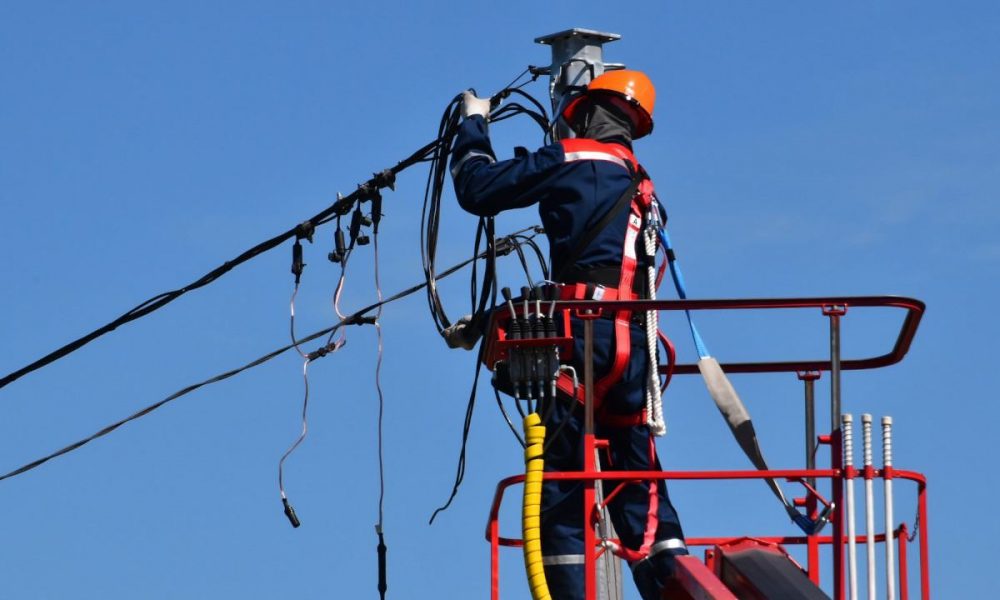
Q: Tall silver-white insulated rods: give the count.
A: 3